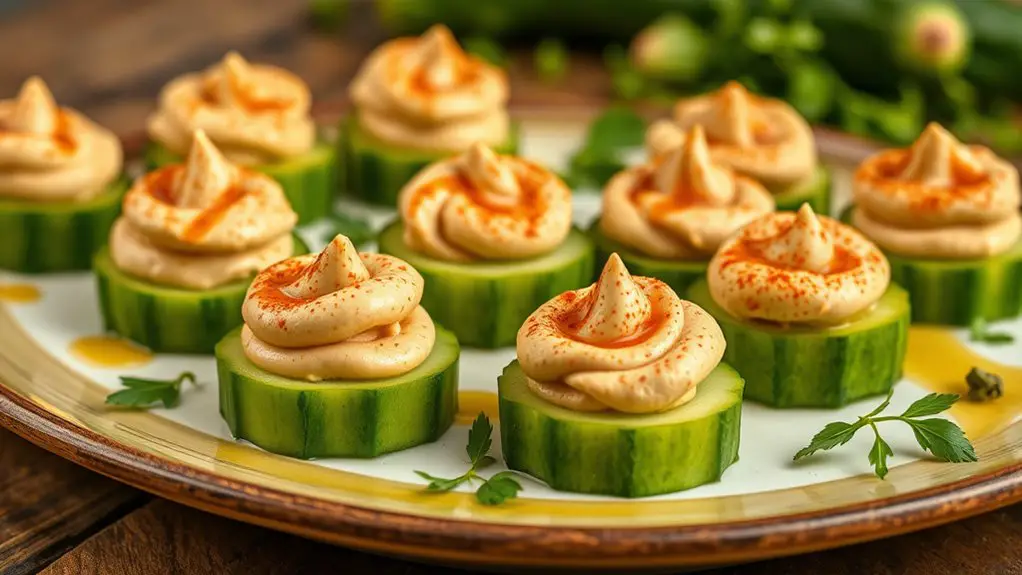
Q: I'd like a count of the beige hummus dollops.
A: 11